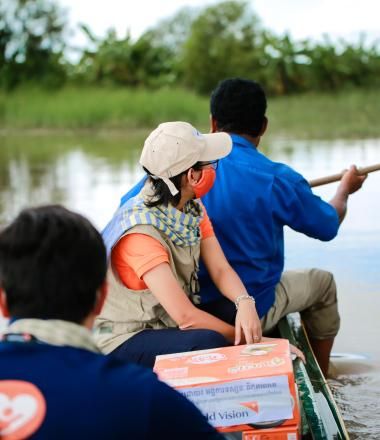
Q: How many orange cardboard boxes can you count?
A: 2